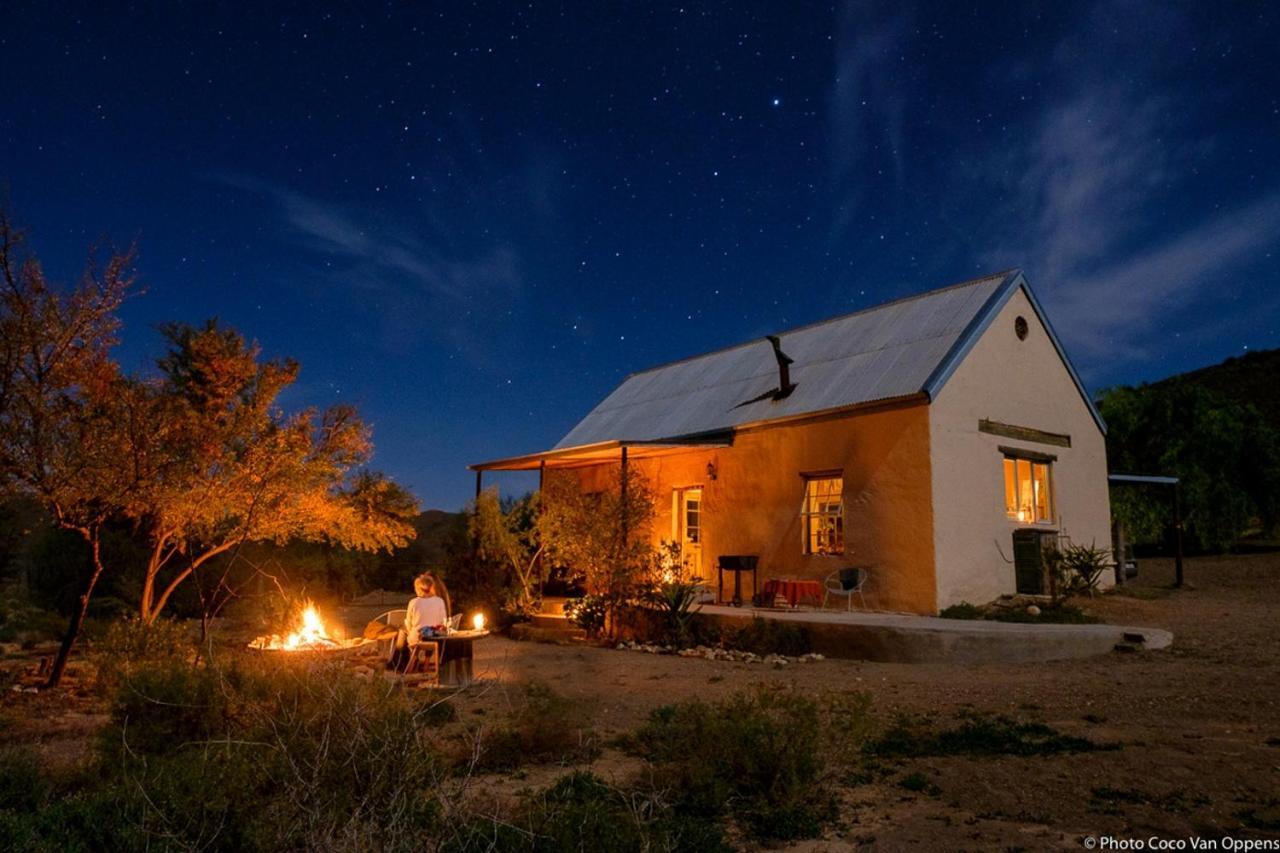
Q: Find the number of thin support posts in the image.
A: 4